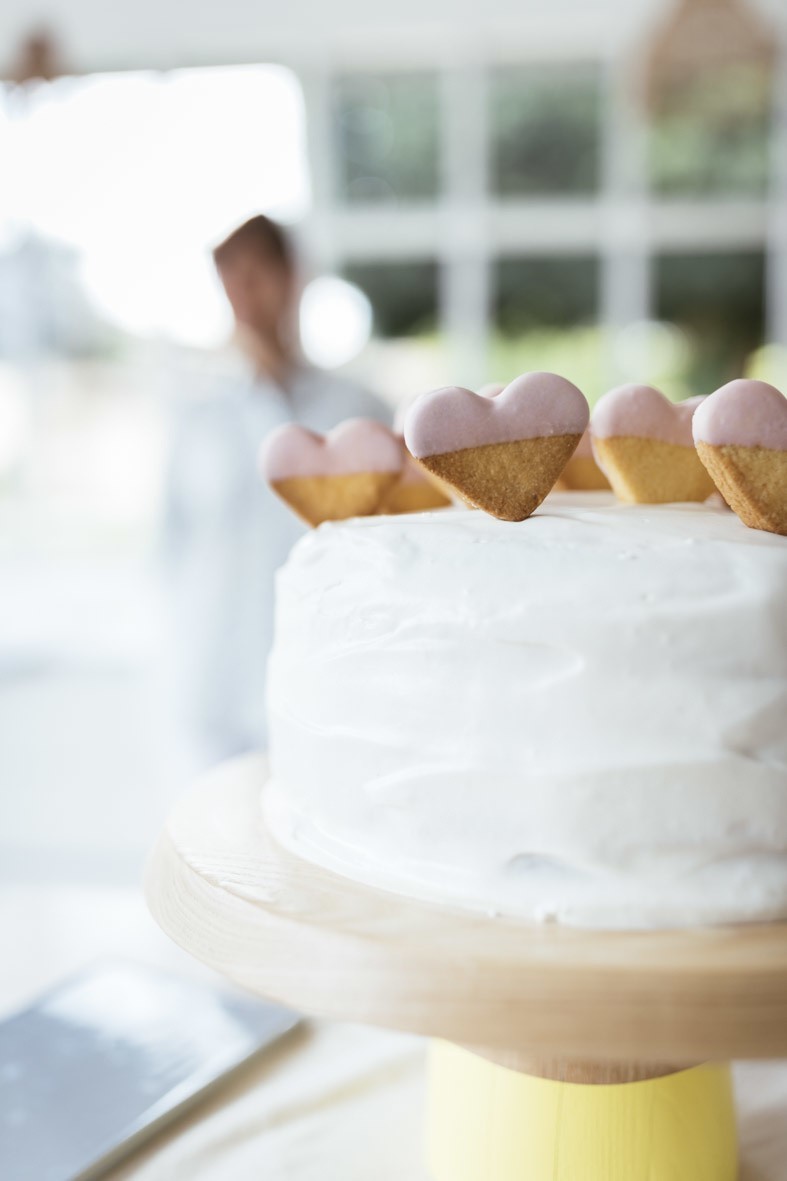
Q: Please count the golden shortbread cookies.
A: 6